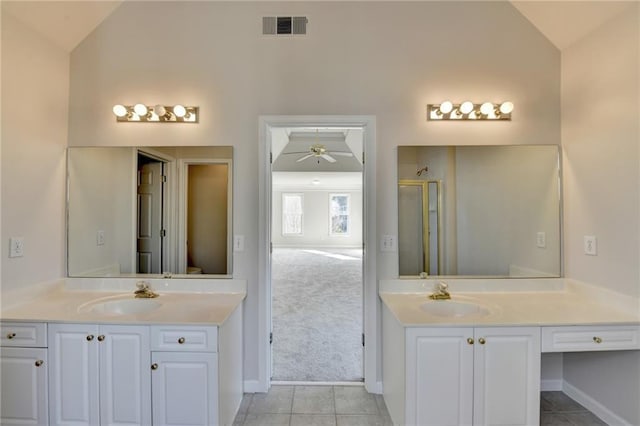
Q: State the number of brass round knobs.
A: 9